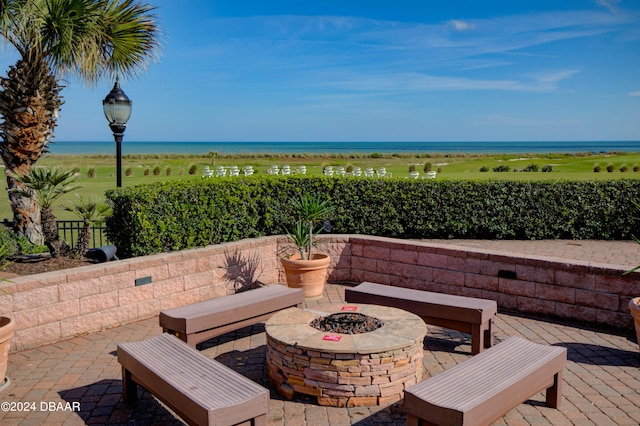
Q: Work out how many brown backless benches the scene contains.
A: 4